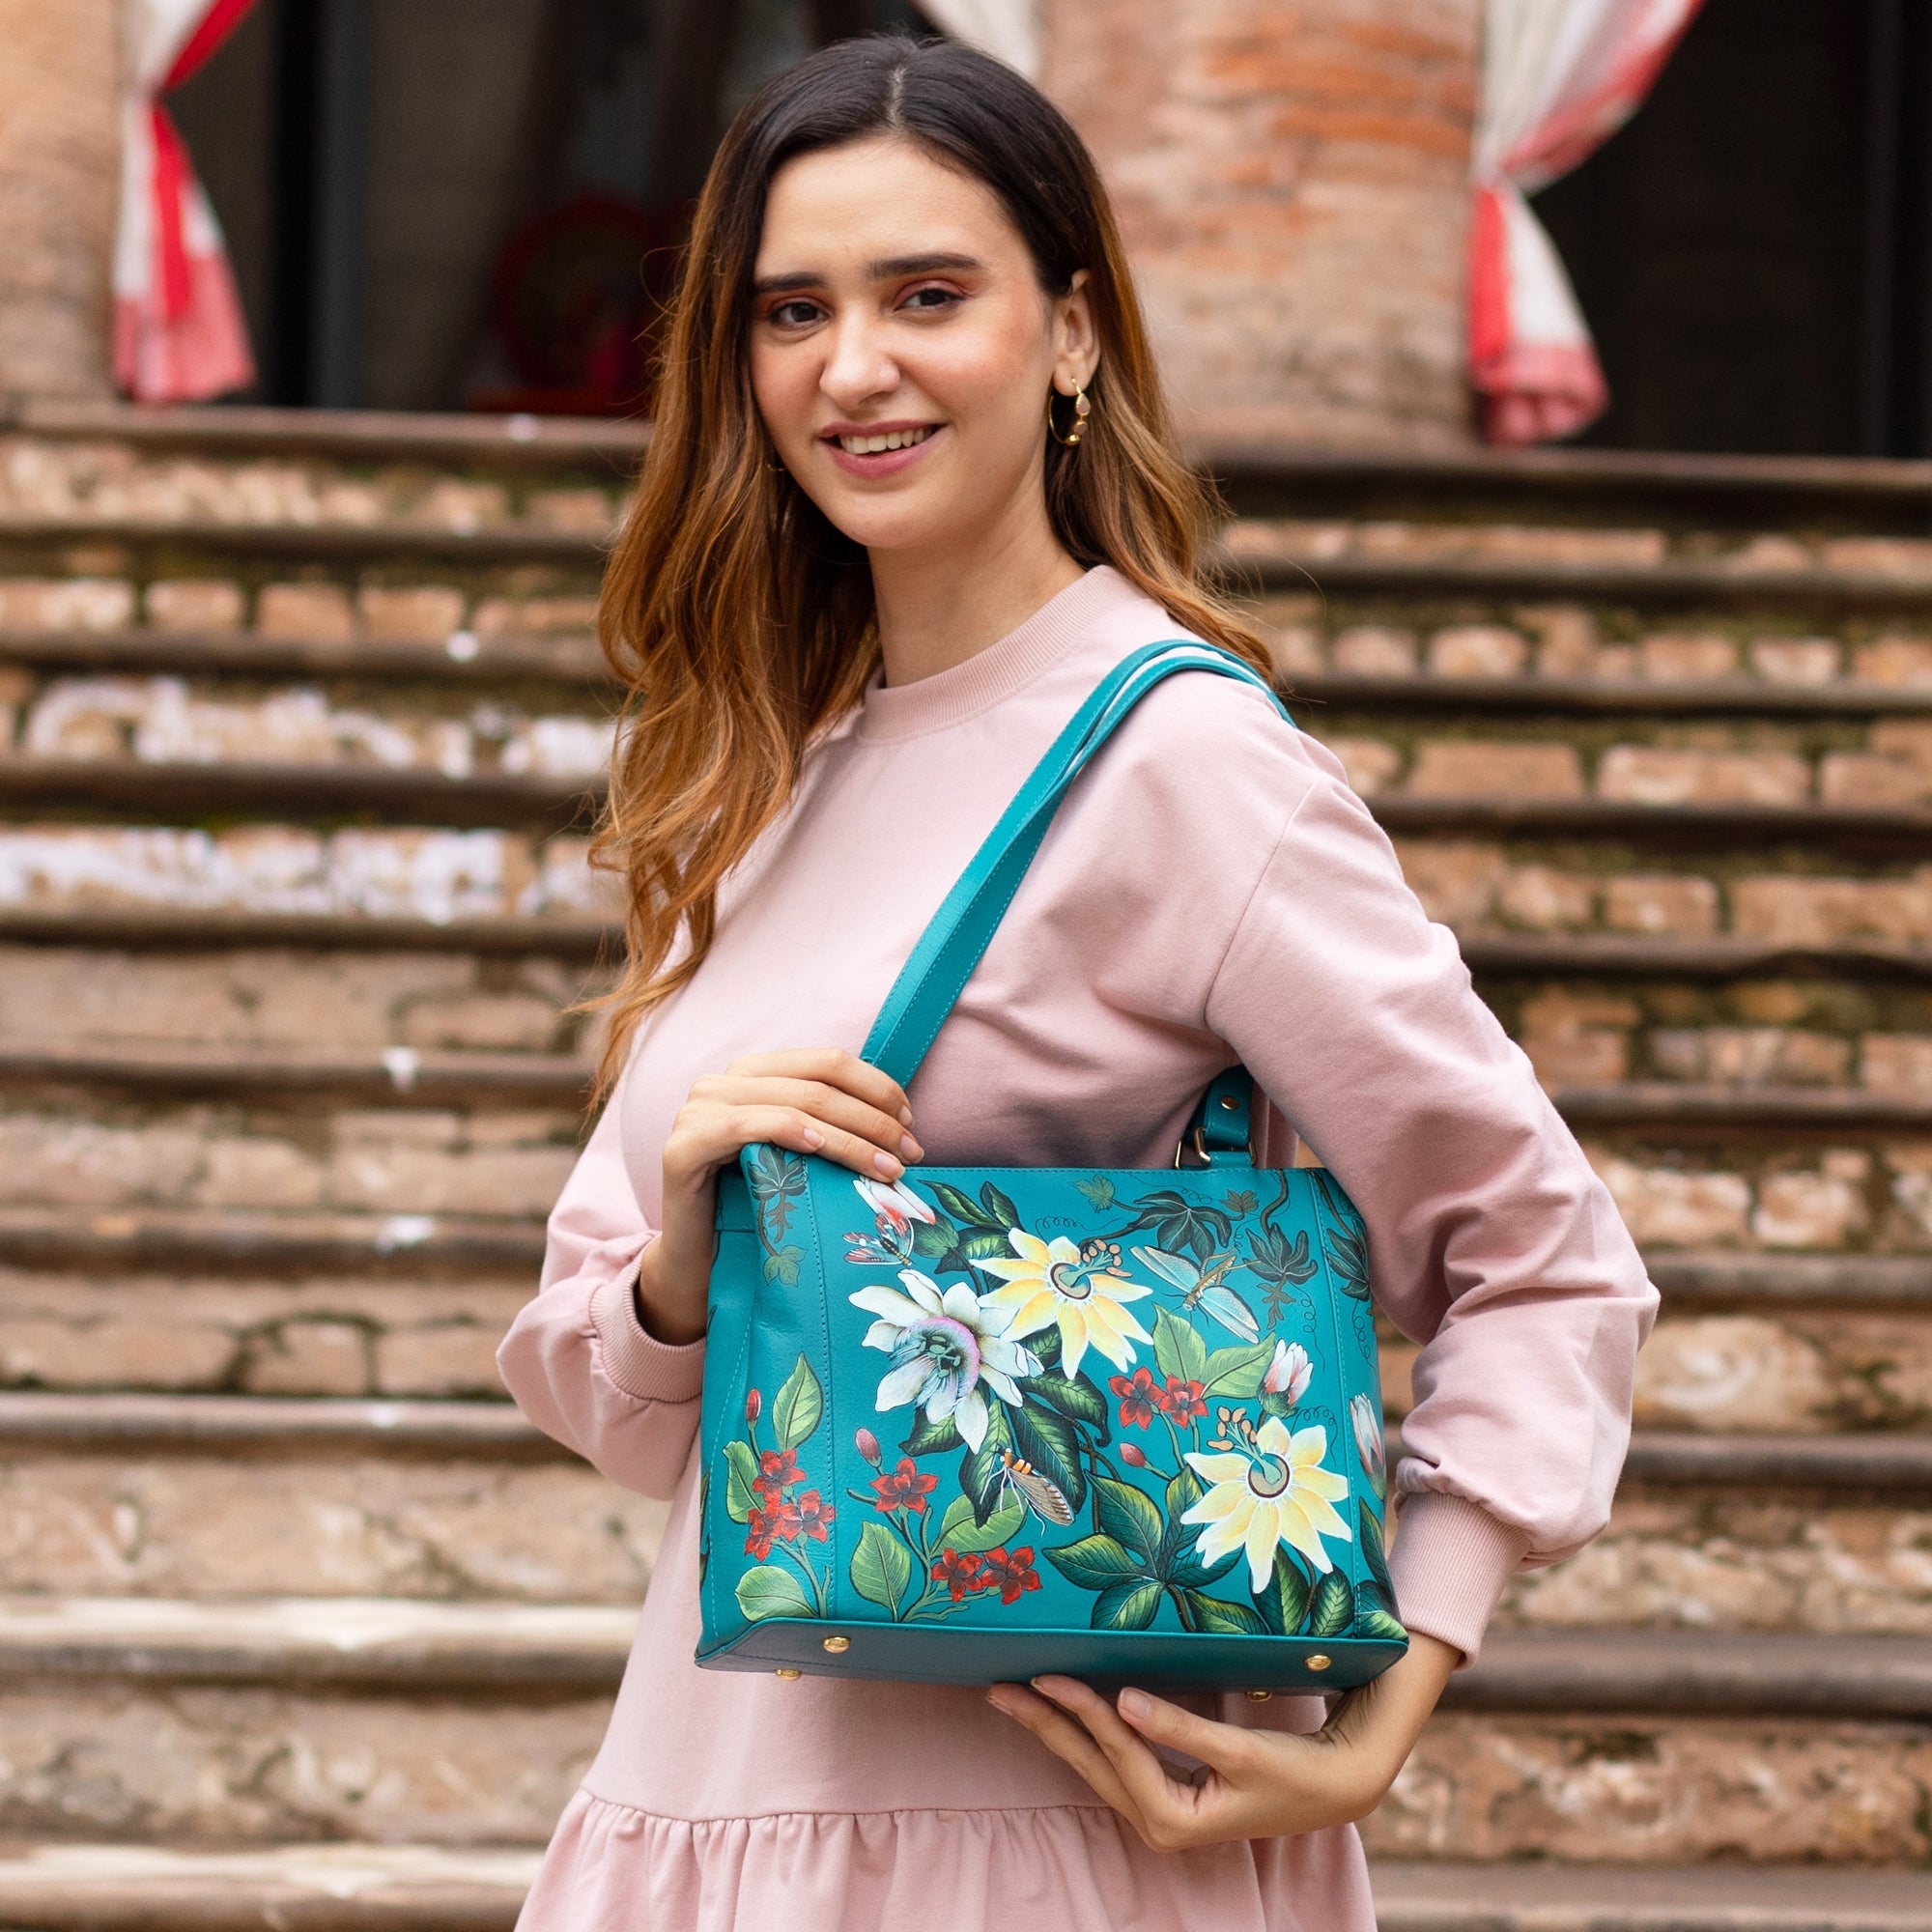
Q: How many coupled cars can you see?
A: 0